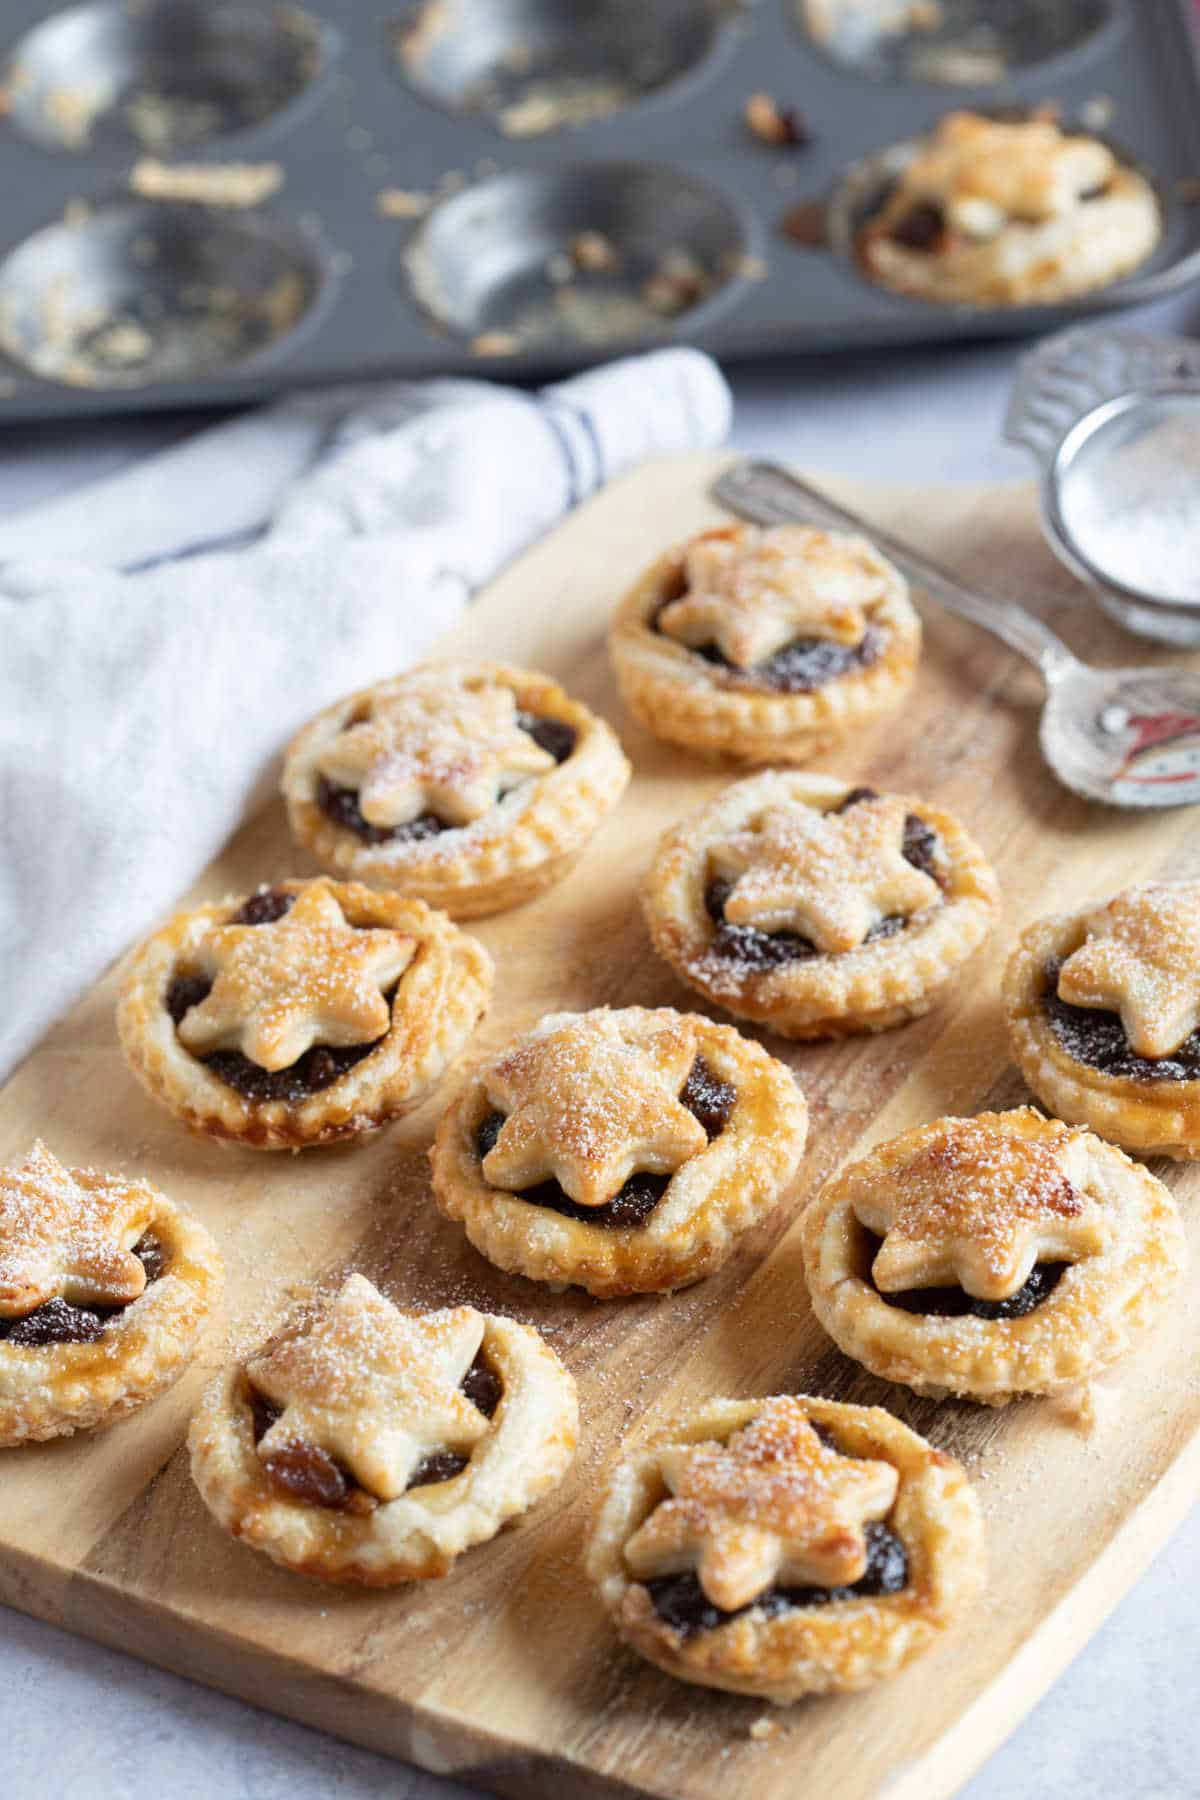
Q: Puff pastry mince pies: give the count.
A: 11